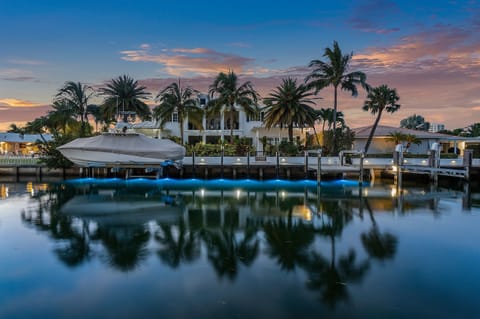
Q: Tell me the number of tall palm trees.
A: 7